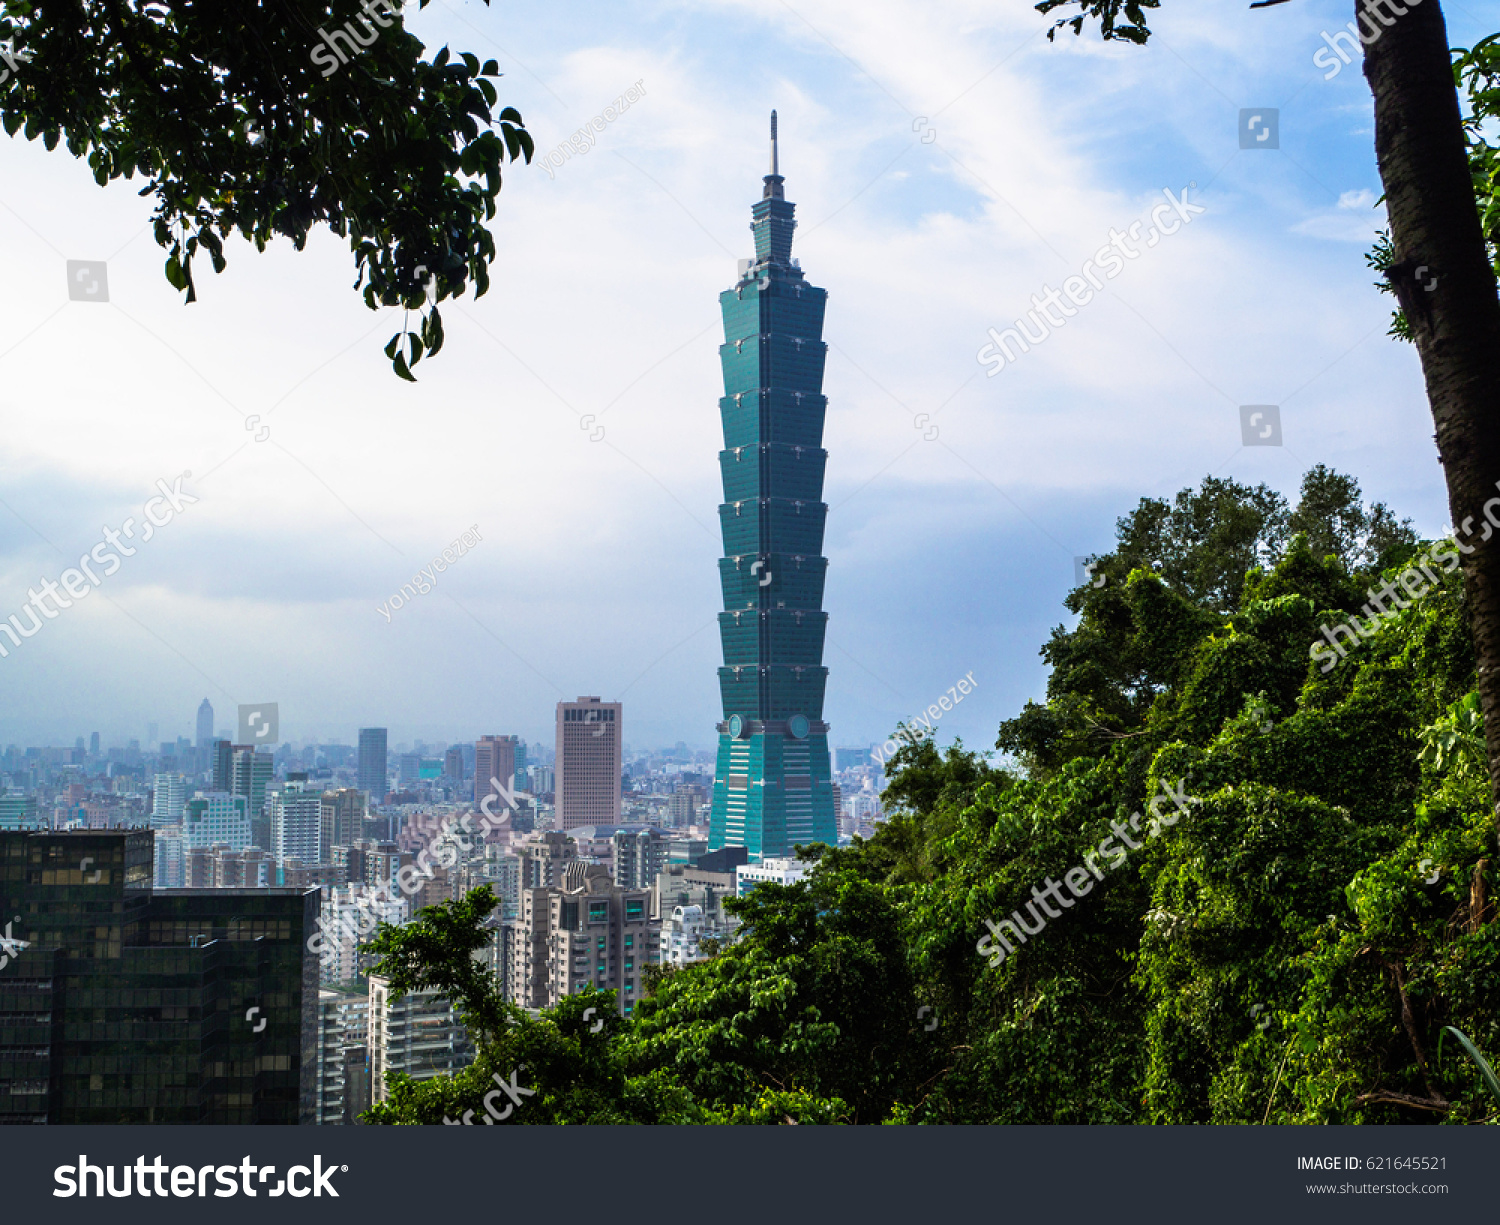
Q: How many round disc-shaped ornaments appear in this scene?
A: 2